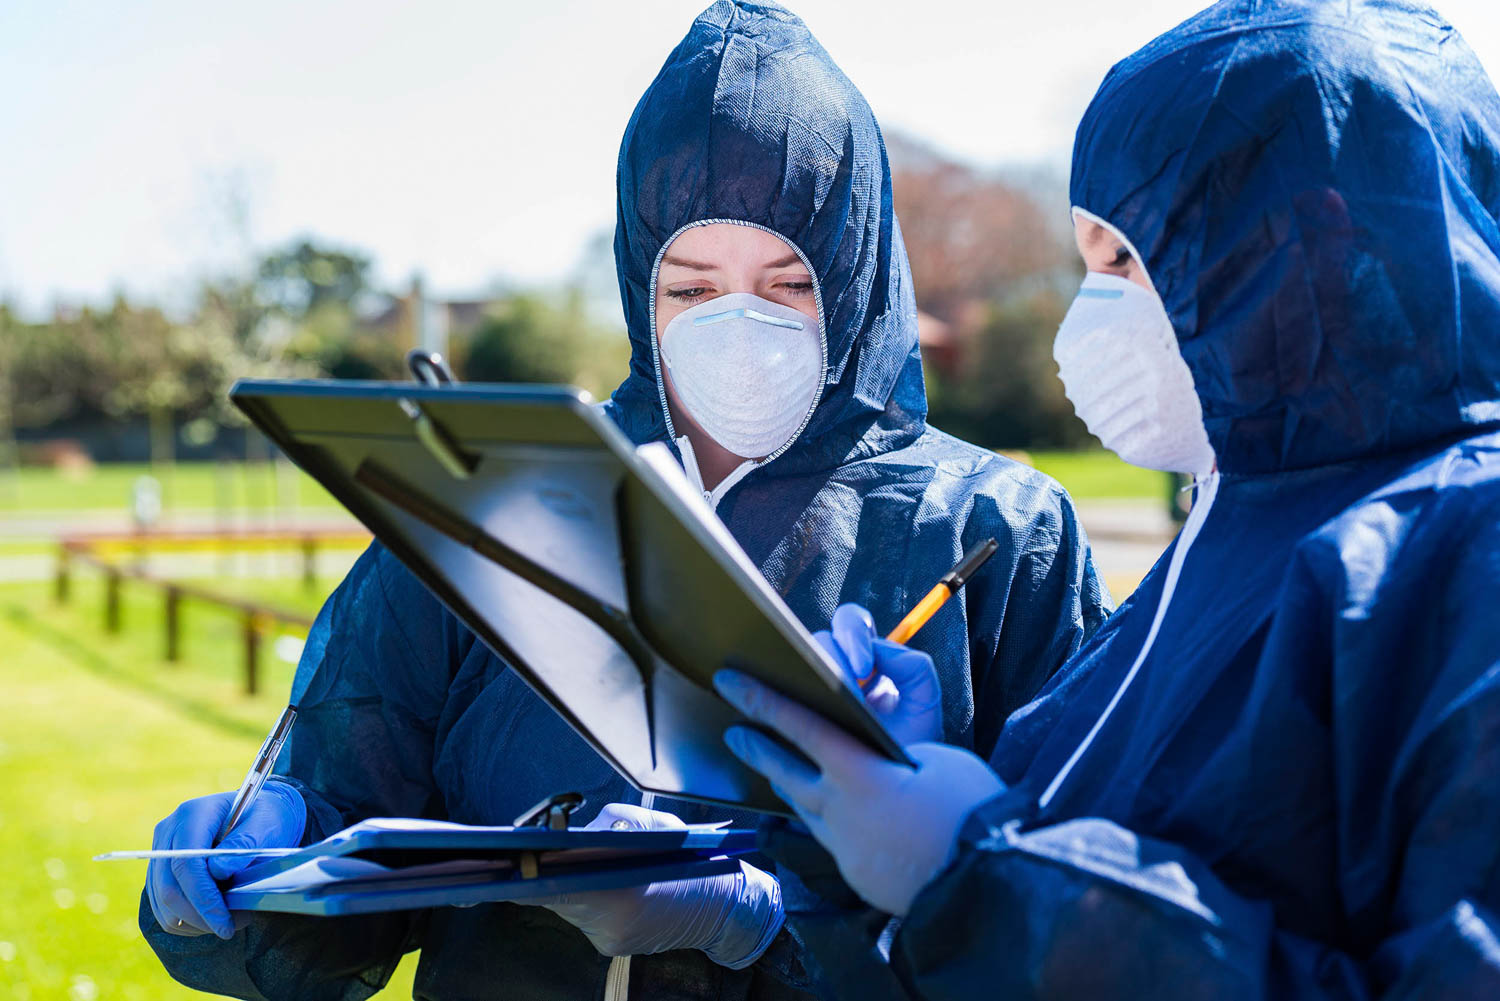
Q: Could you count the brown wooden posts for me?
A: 5